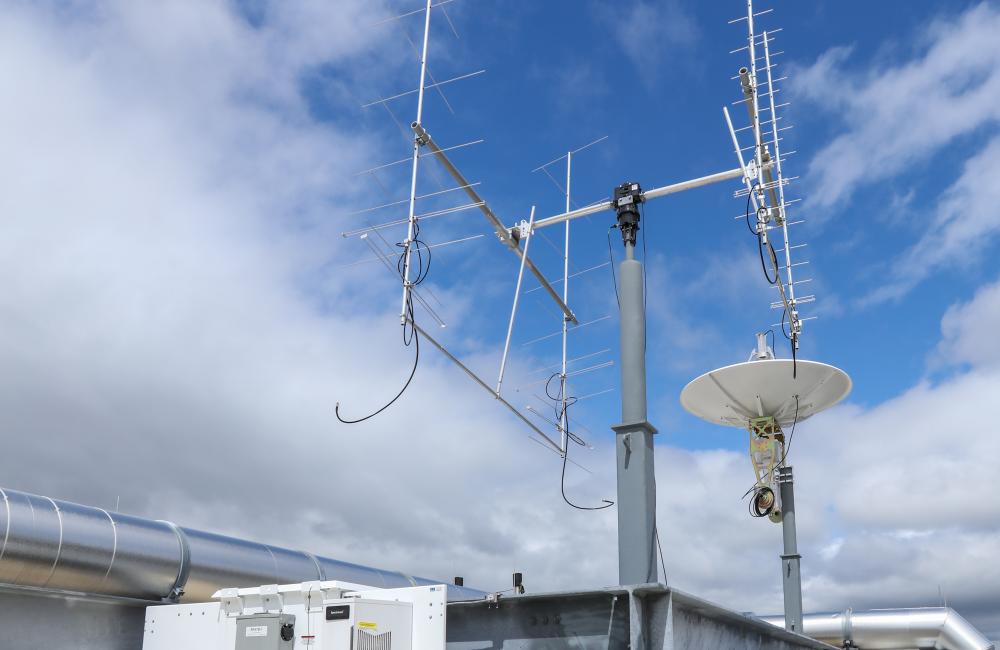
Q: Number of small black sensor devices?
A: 2